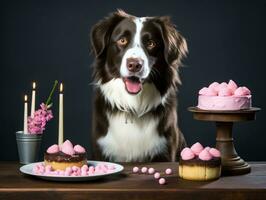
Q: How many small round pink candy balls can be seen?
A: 6